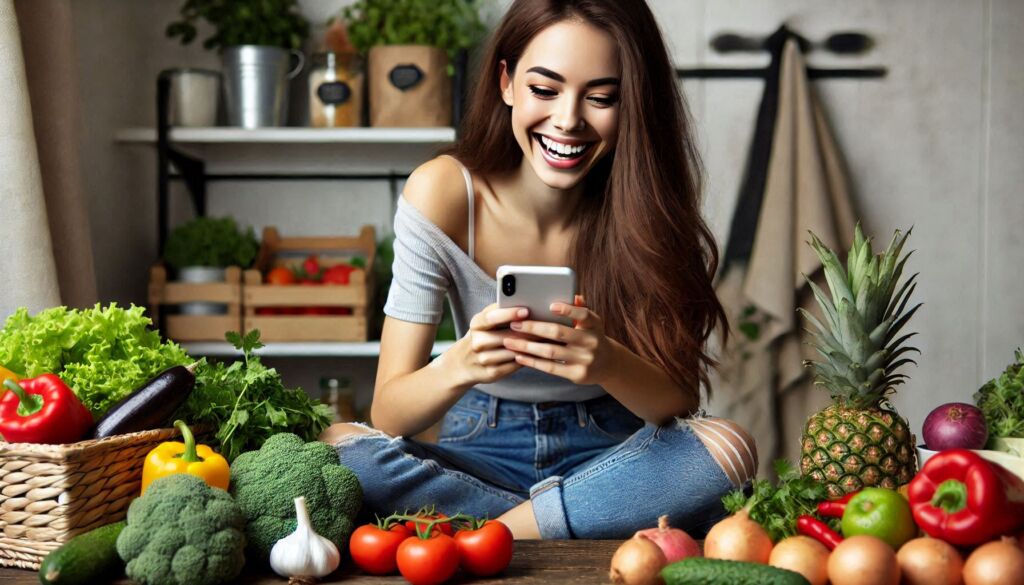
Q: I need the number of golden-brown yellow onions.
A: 6